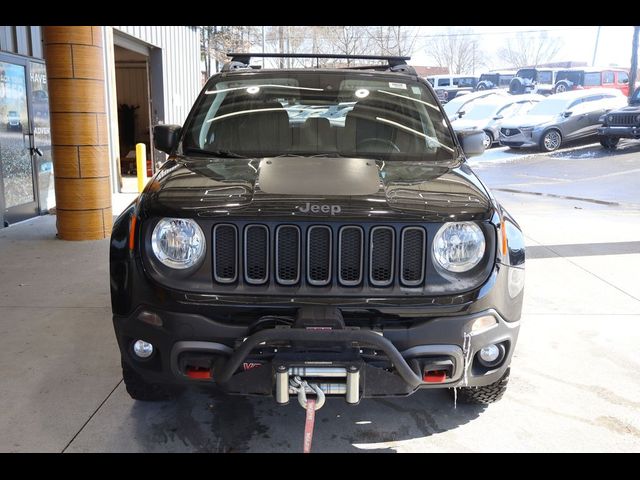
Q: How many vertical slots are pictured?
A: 7